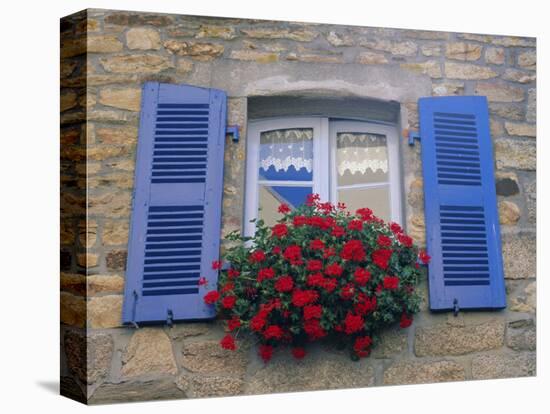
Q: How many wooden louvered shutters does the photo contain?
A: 2